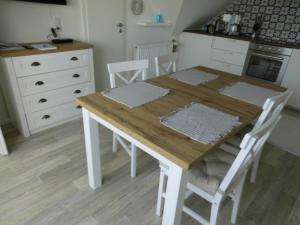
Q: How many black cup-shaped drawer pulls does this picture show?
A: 8